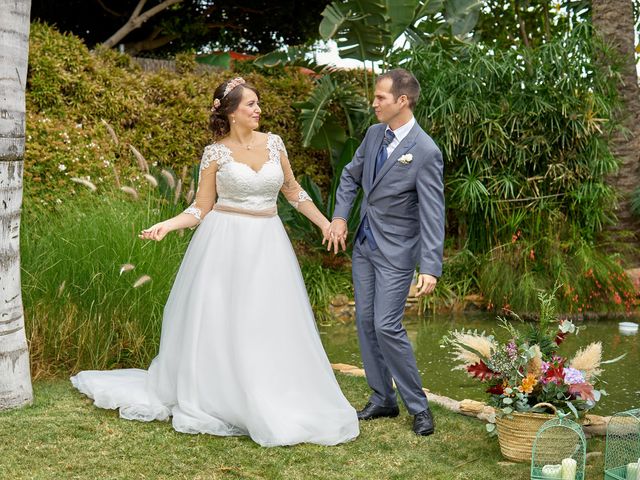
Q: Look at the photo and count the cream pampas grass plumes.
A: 3